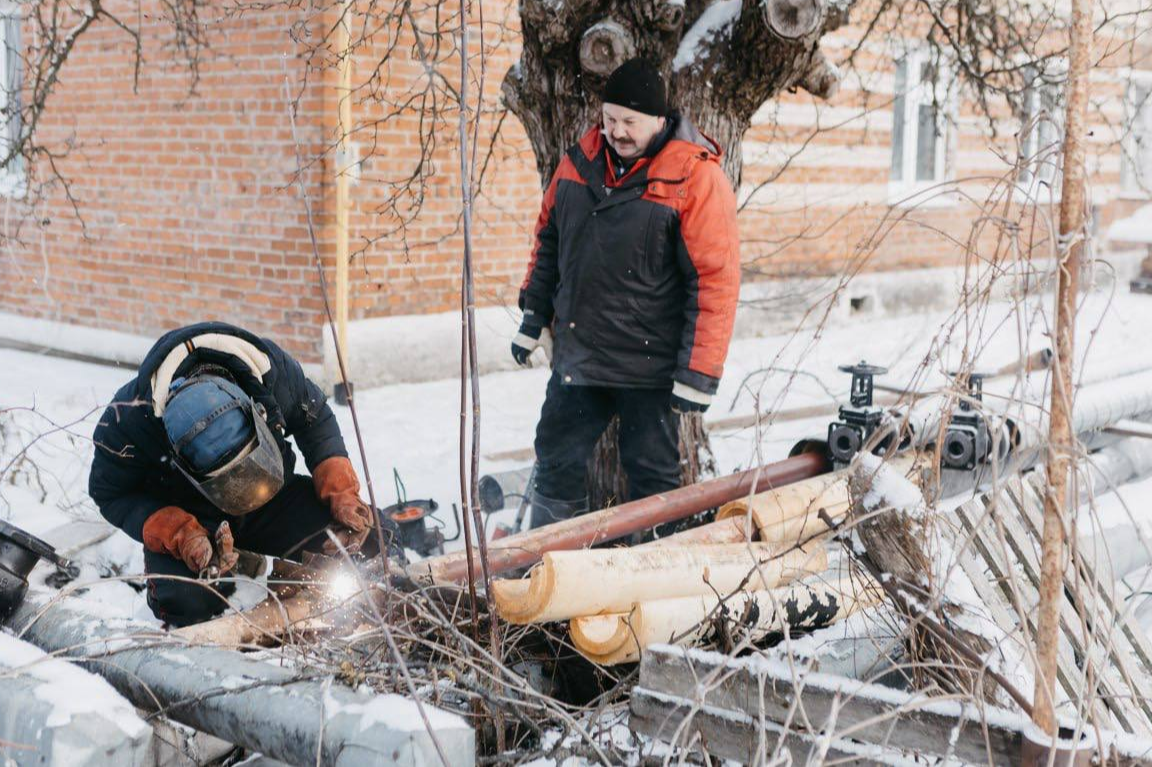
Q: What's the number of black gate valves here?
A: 2